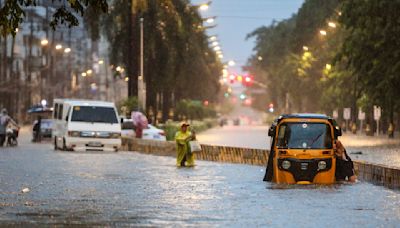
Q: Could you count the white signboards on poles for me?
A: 4